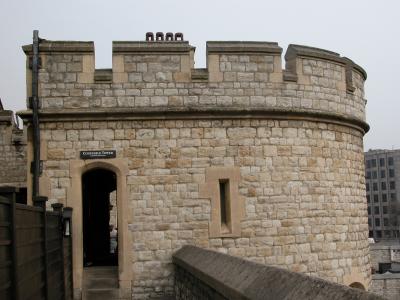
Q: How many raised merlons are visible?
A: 5